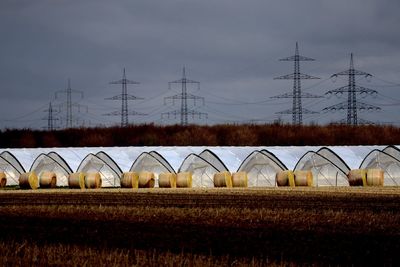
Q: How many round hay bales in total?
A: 15